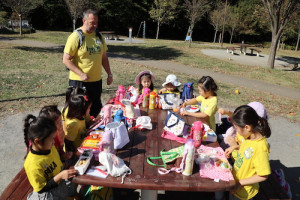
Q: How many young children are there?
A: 9